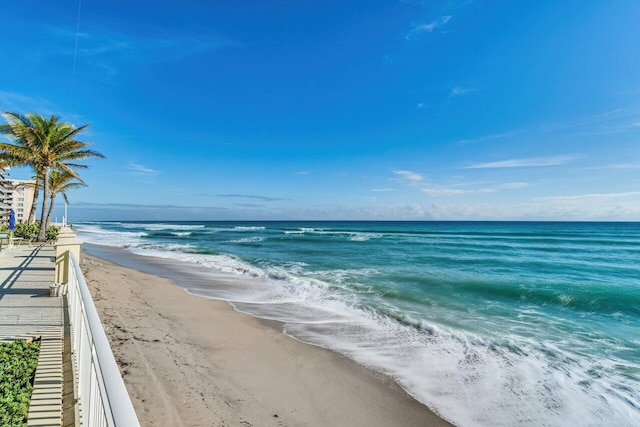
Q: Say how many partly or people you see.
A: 0